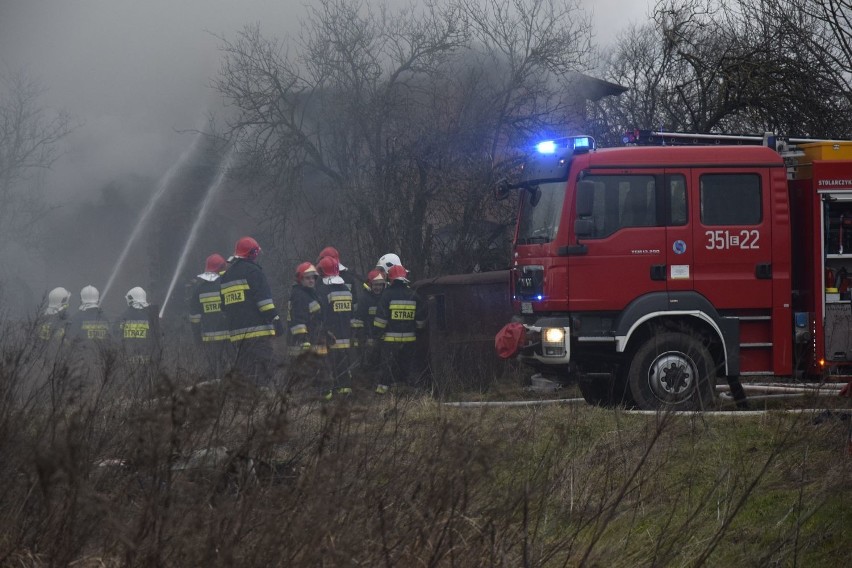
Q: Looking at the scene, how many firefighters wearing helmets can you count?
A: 11